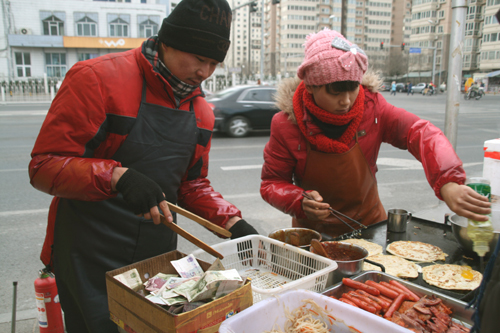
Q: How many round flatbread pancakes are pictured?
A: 4